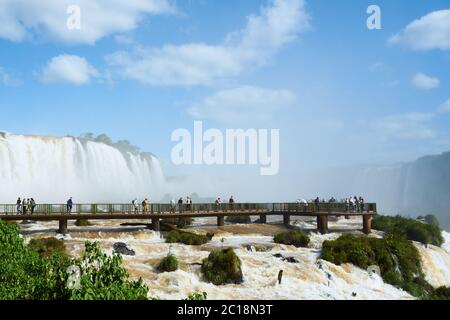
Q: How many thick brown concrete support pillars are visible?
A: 7